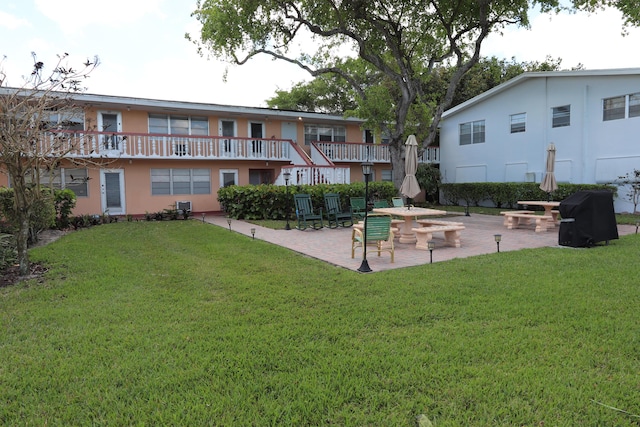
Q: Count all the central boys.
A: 0